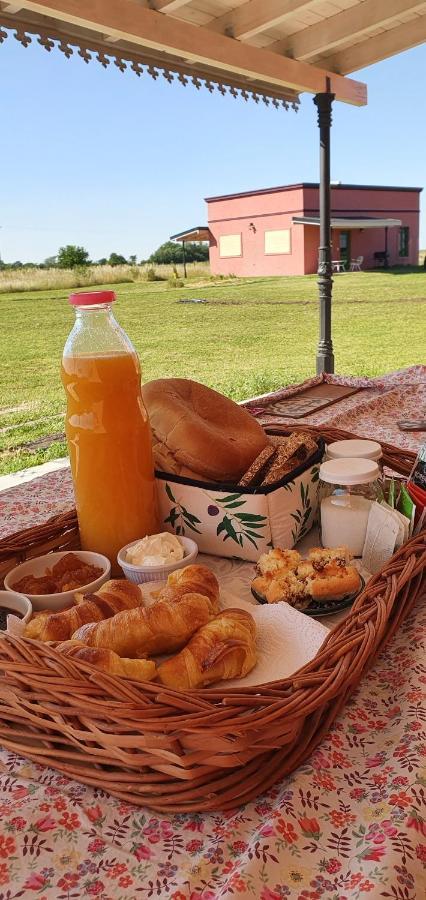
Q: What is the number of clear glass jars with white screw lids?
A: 2